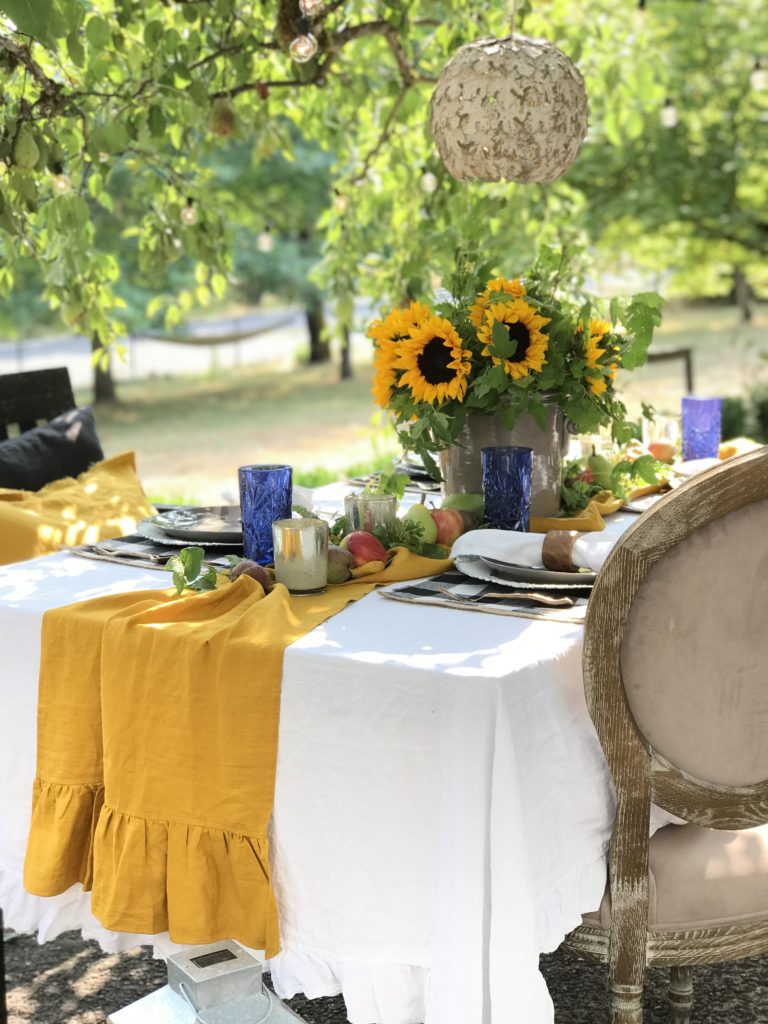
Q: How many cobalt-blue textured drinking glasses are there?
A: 3